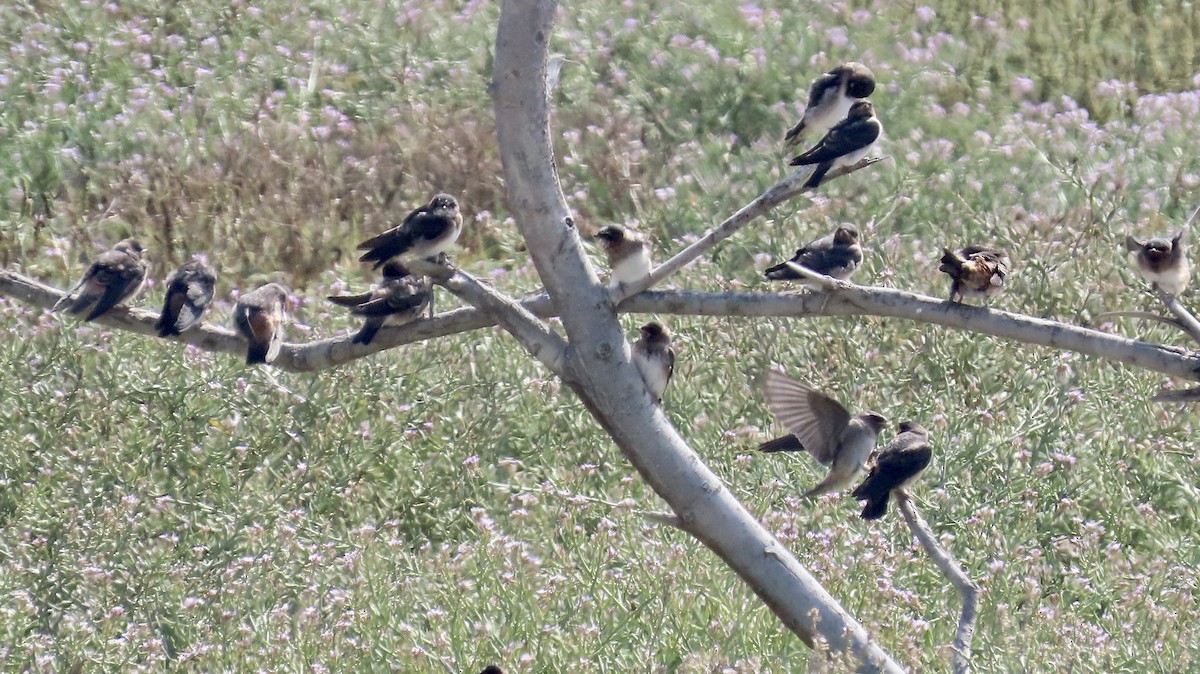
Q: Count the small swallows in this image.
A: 14